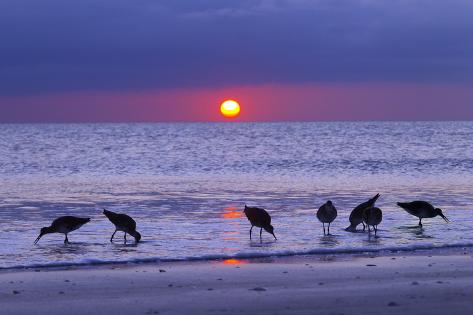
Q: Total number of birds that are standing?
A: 7